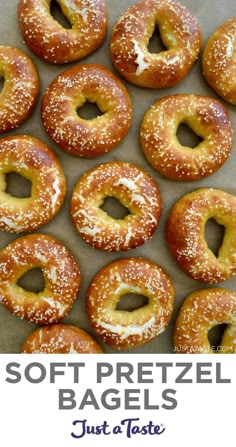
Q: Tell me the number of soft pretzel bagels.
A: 13